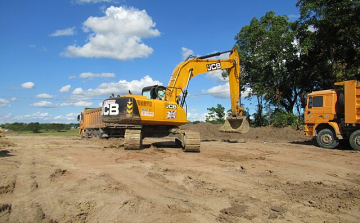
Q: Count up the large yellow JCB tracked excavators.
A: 1